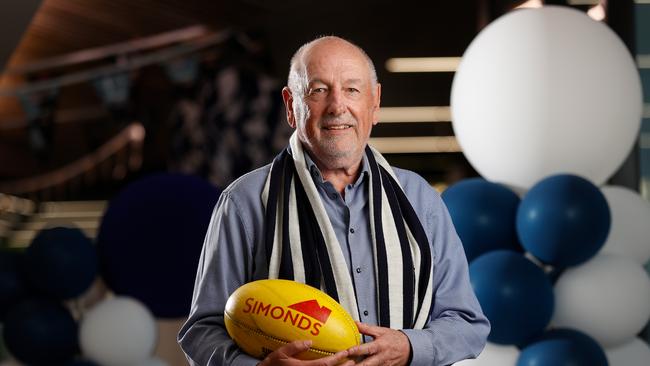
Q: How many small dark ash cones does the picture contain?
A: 0